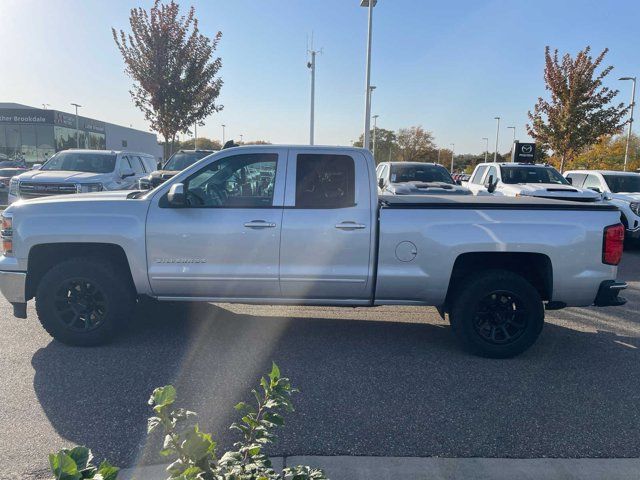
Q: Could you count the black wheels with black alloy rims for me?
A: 2